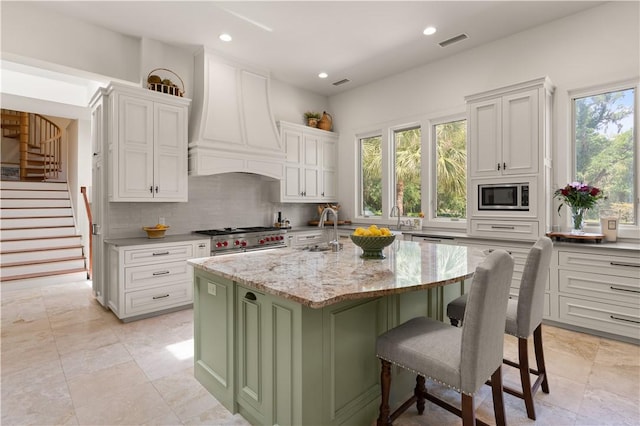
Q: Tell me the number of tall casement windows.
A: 4